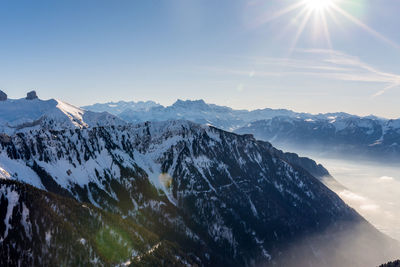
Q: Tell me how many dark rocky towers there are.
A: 2